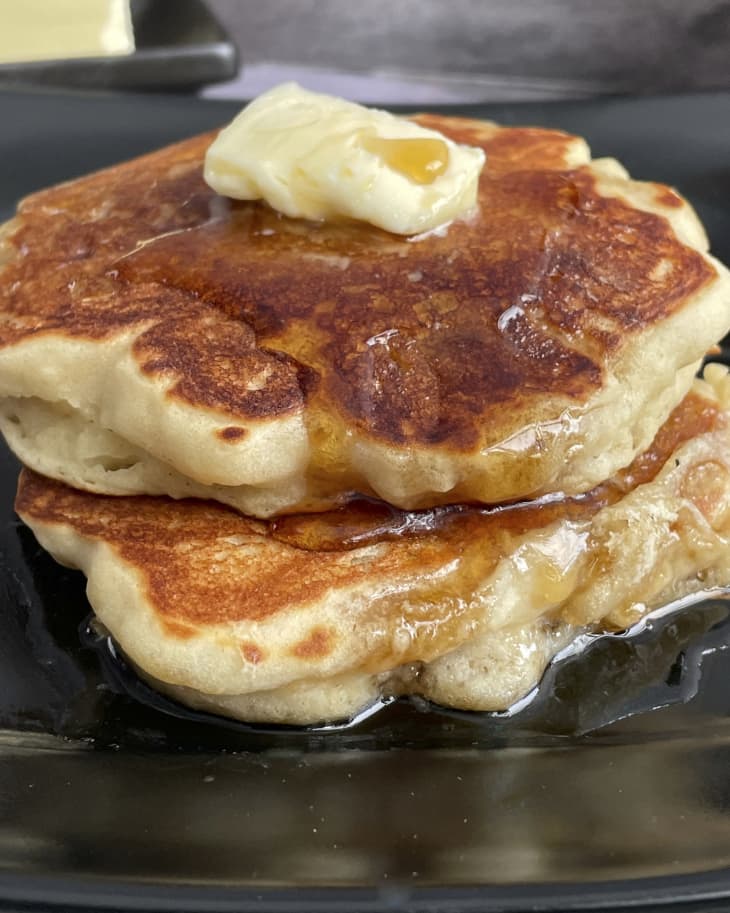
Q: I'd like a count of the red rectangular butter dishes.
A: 0